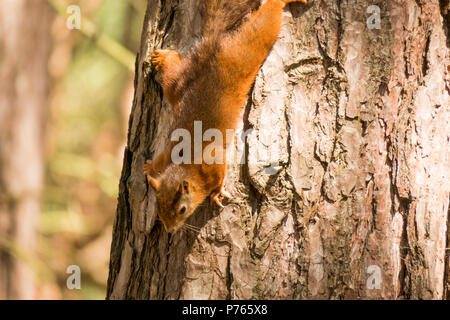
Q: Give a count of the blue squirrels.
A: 0